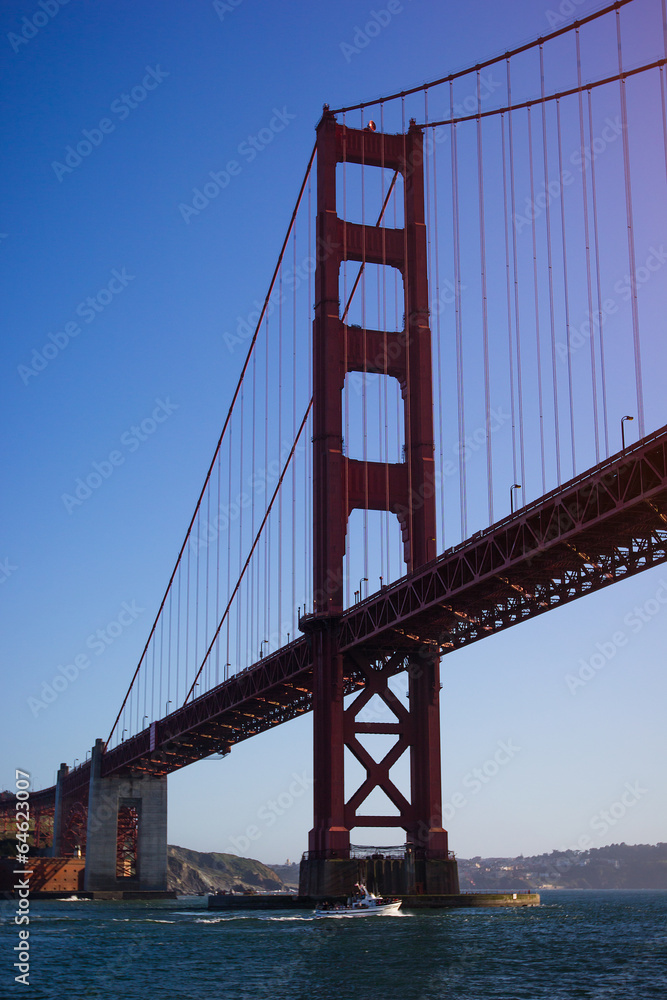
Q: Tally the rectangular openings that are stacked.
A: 4